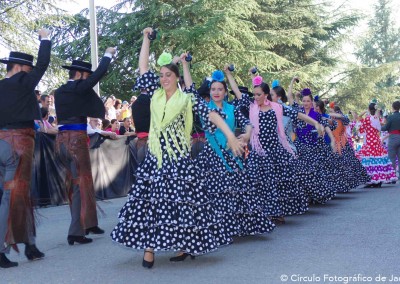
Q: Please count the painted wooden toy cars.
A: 0